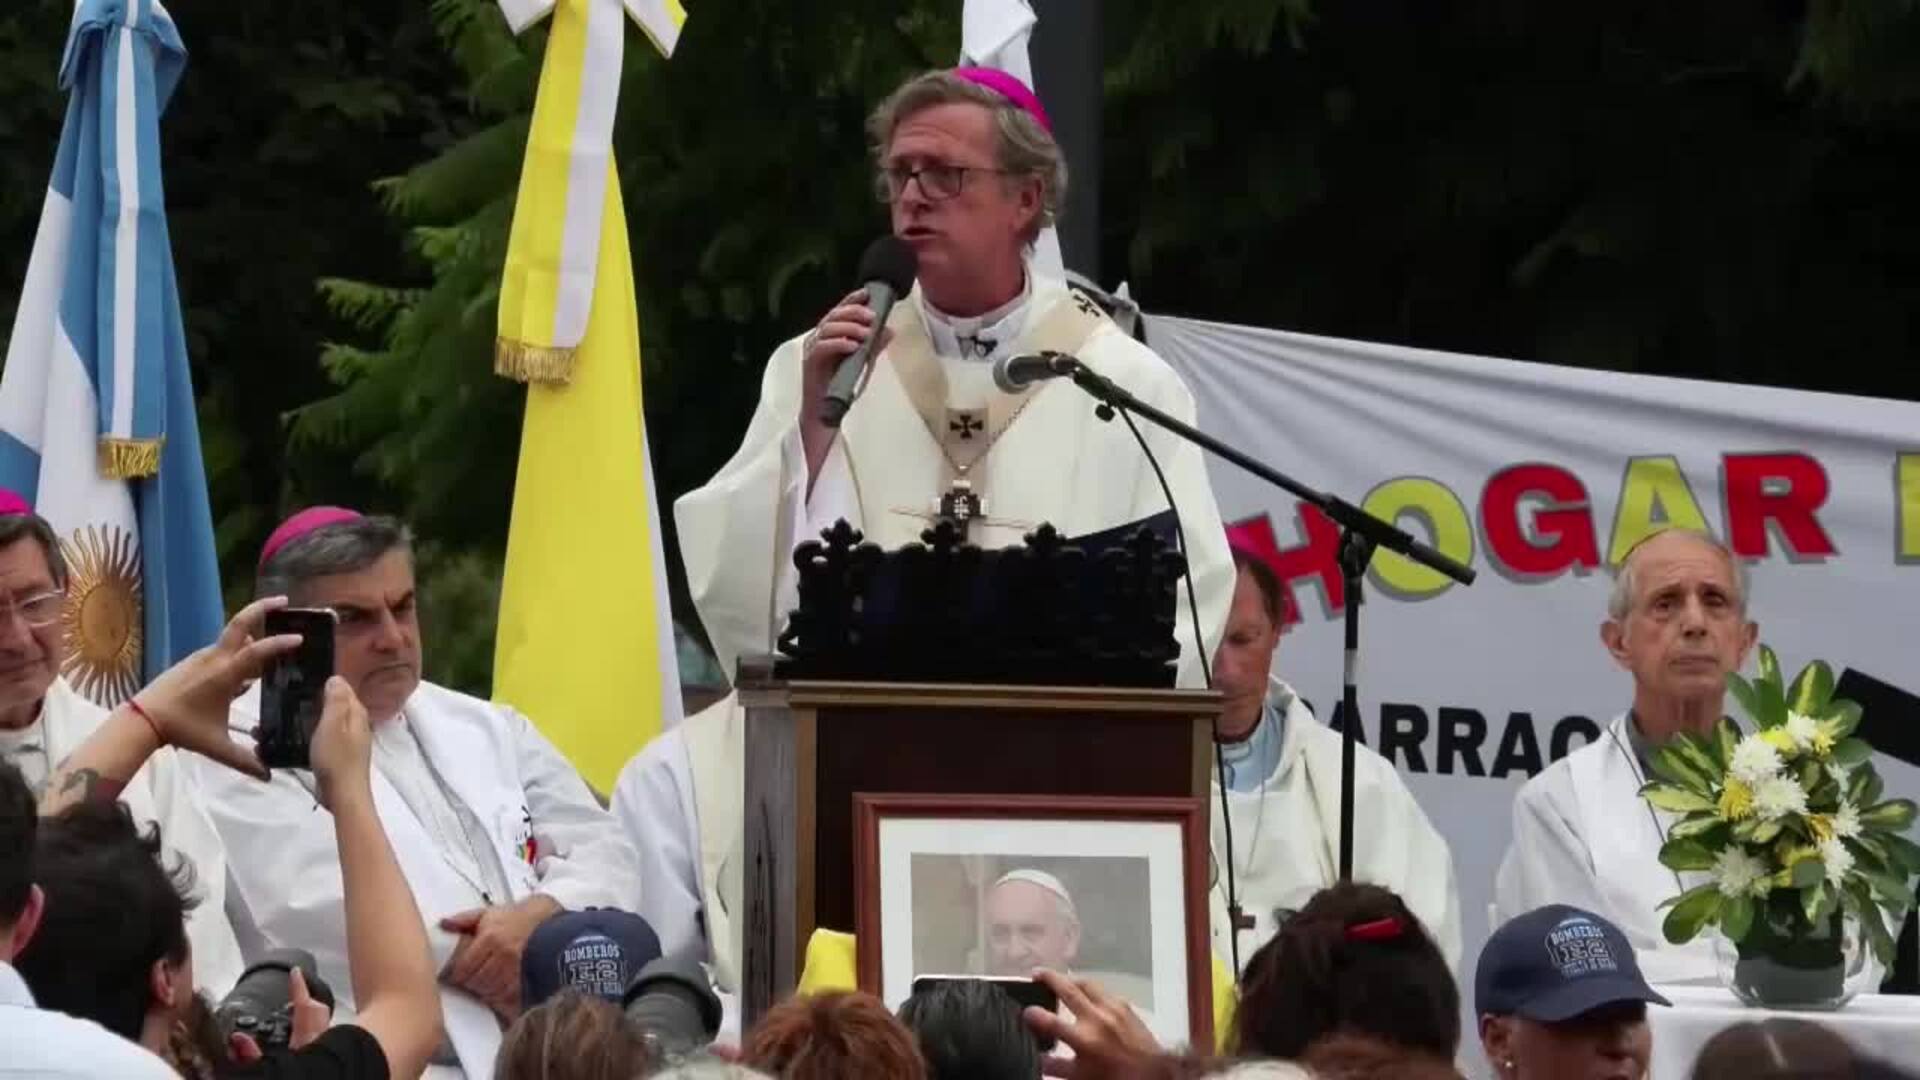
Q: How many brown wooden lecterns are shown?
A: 1